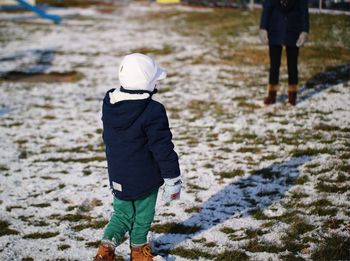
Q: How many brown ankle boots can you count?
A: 4